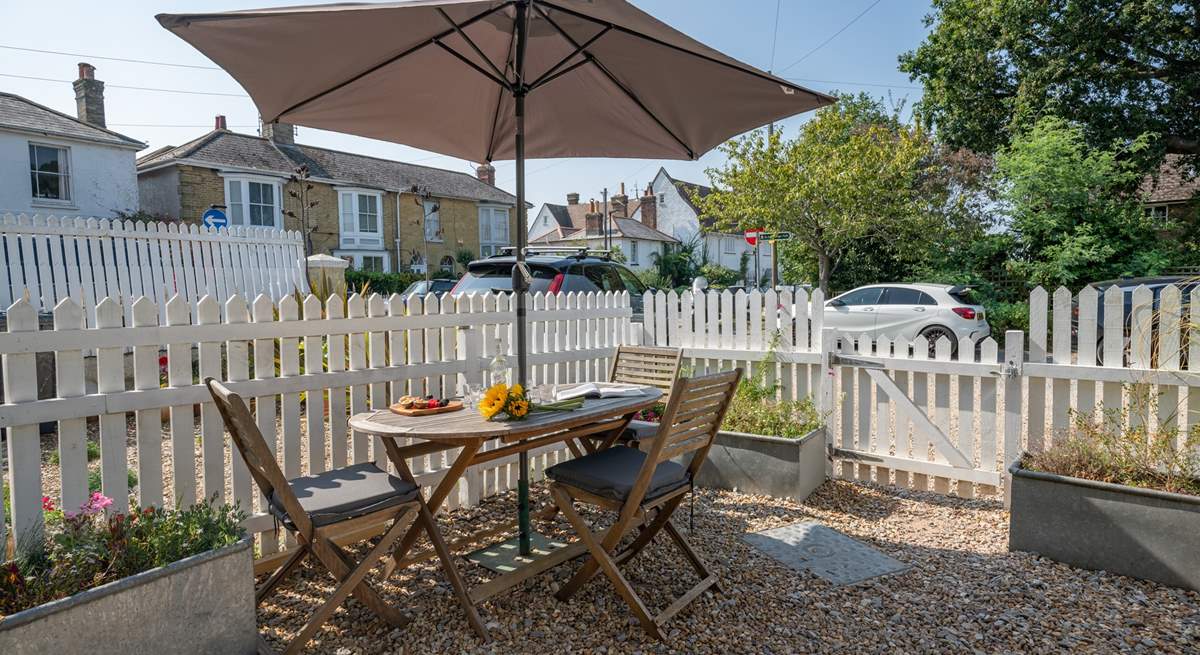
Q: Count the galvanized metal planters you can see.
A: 3